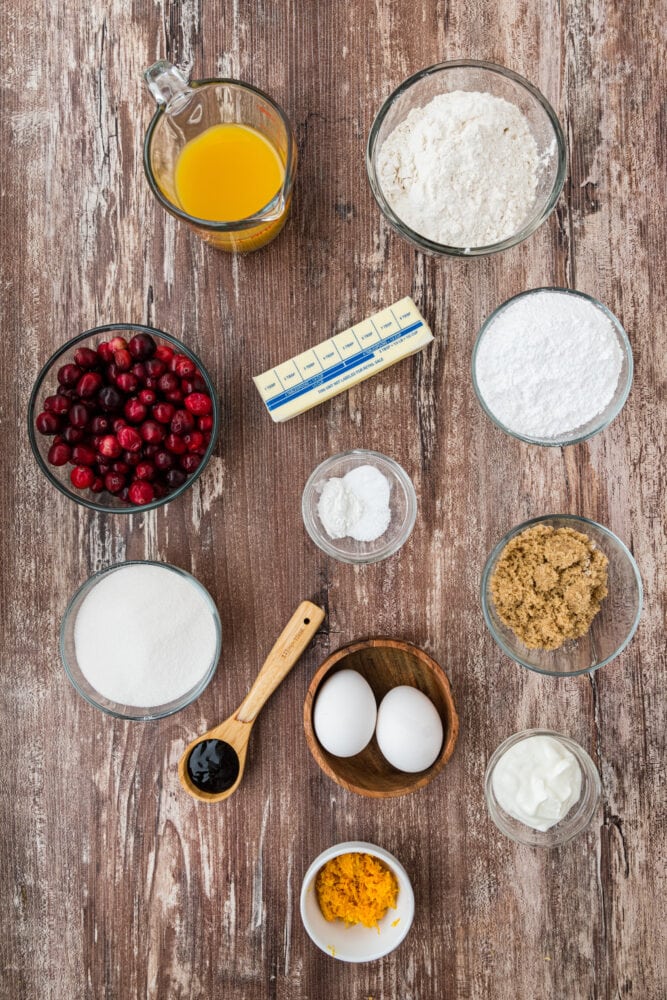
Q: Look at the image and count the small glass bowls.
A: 2